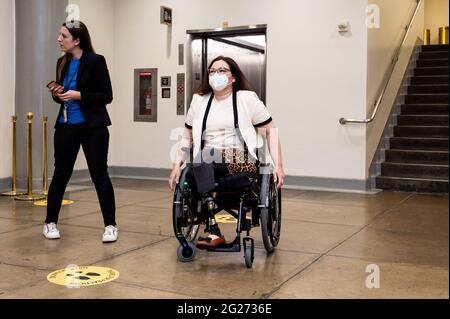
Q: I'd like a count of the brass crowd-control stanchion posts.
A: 3